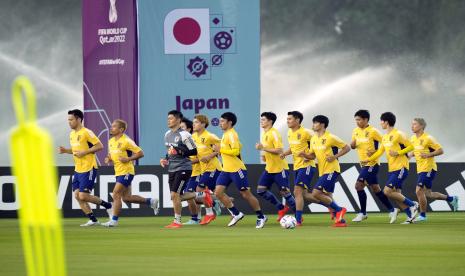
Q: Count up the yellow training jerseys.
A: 11